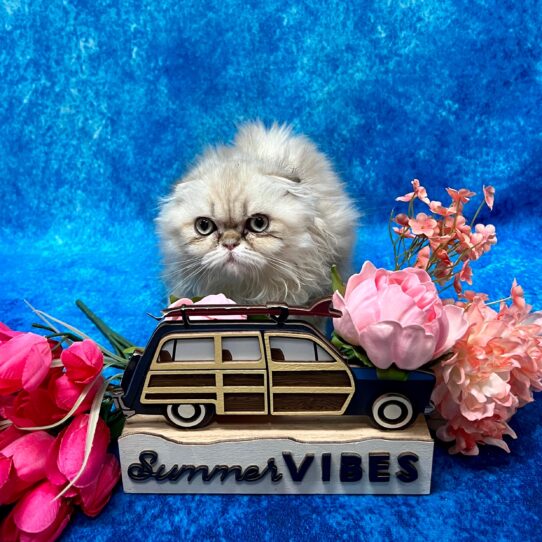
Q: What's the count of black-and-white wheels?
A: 2